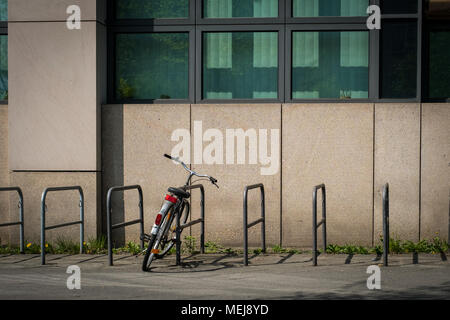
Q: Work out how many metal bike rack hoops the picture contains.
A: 7